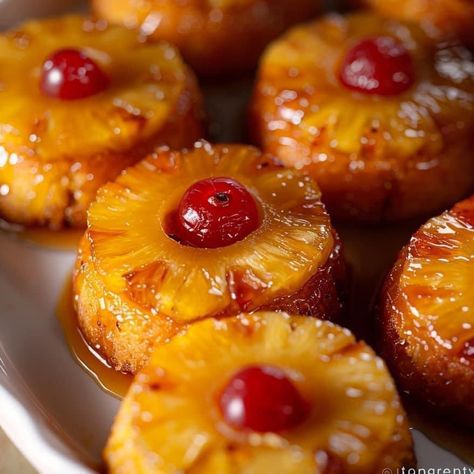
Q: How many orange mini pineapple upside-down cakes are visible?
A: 7